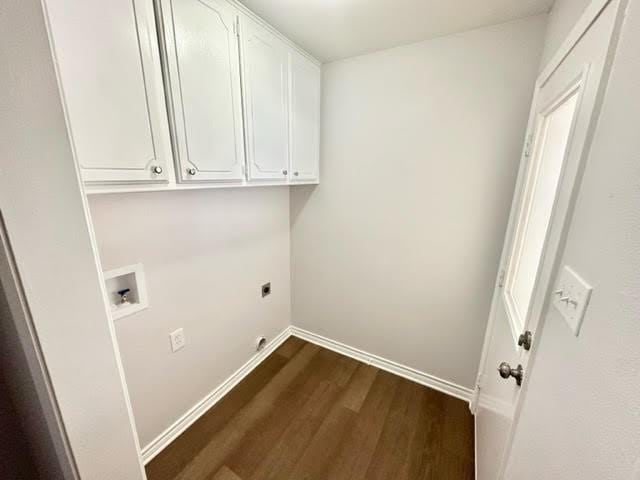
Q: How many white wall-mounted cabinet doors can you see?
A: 4